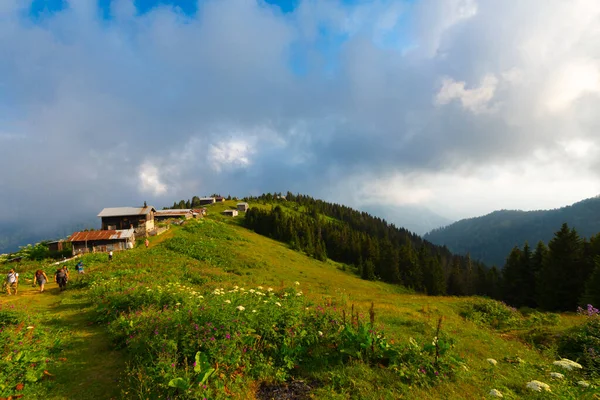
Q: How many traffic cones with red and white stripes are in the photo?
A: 0